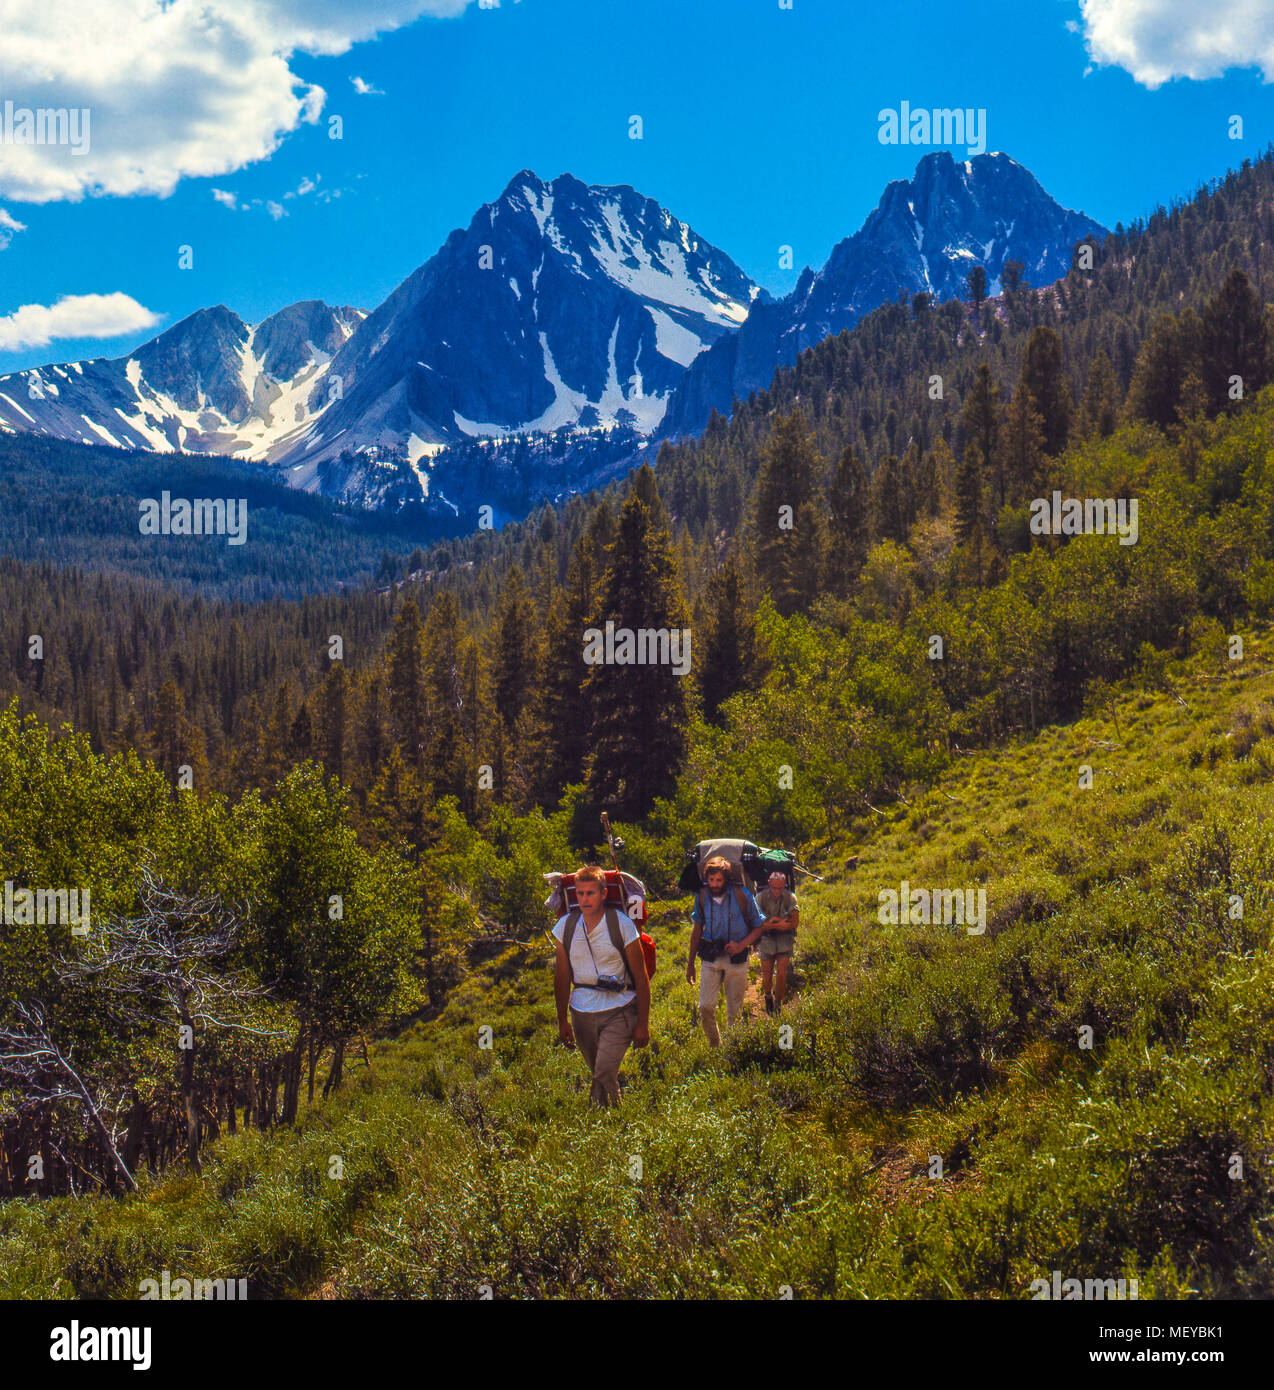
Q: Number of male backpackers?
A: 3